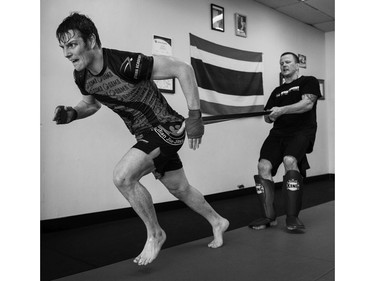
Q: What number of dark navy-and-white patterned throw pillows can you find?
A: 0